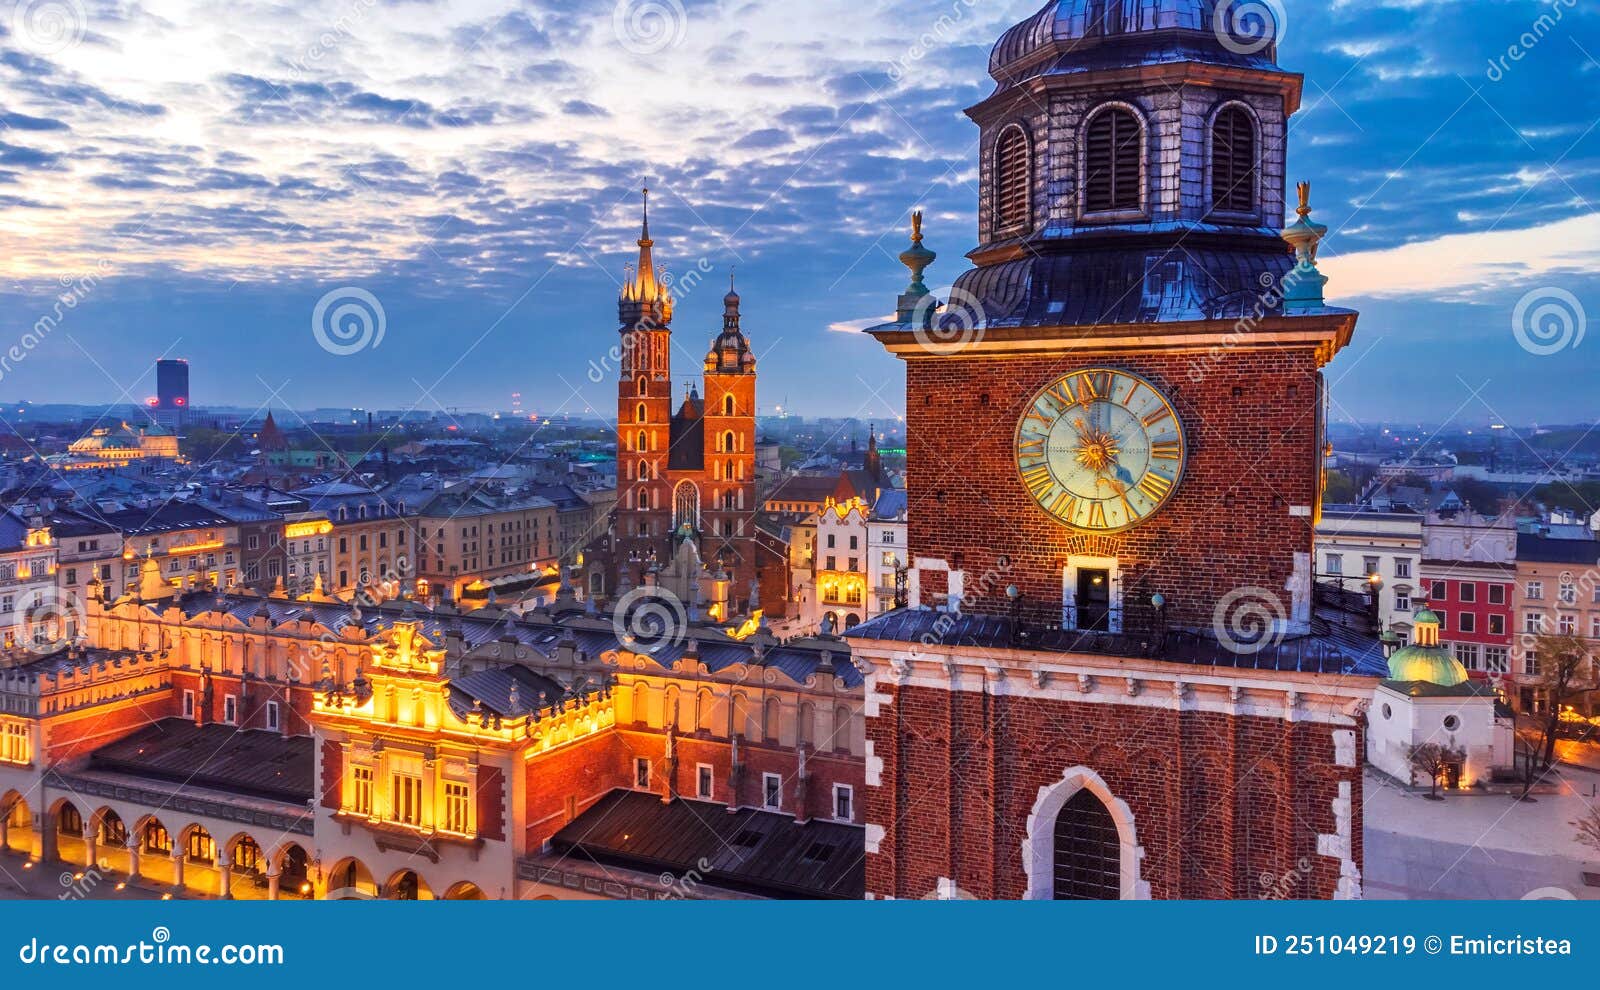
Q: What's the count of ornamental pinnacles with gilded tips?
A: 2